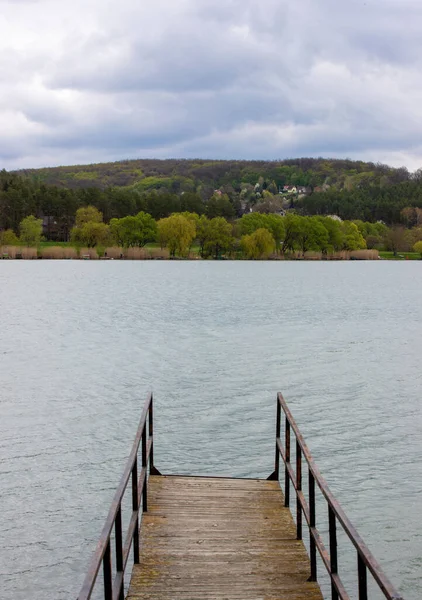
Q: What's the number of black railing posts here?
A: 11